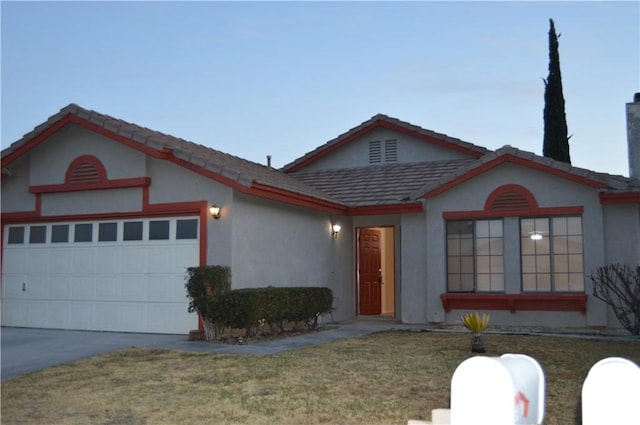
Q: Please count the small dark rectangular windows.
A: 8